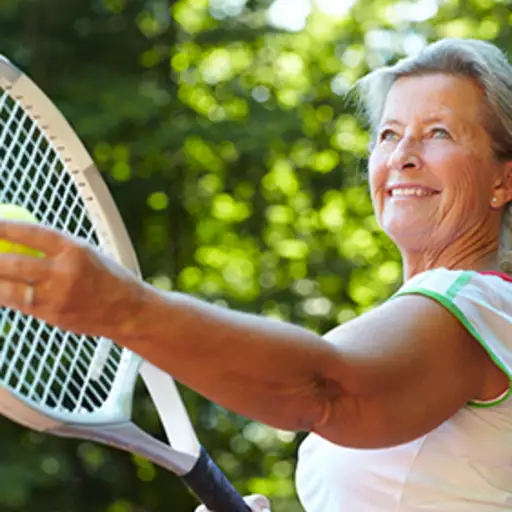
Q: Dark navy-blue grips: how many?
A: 1